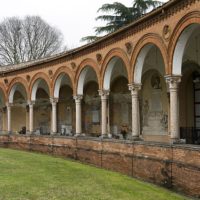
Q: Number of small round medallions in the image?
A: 7